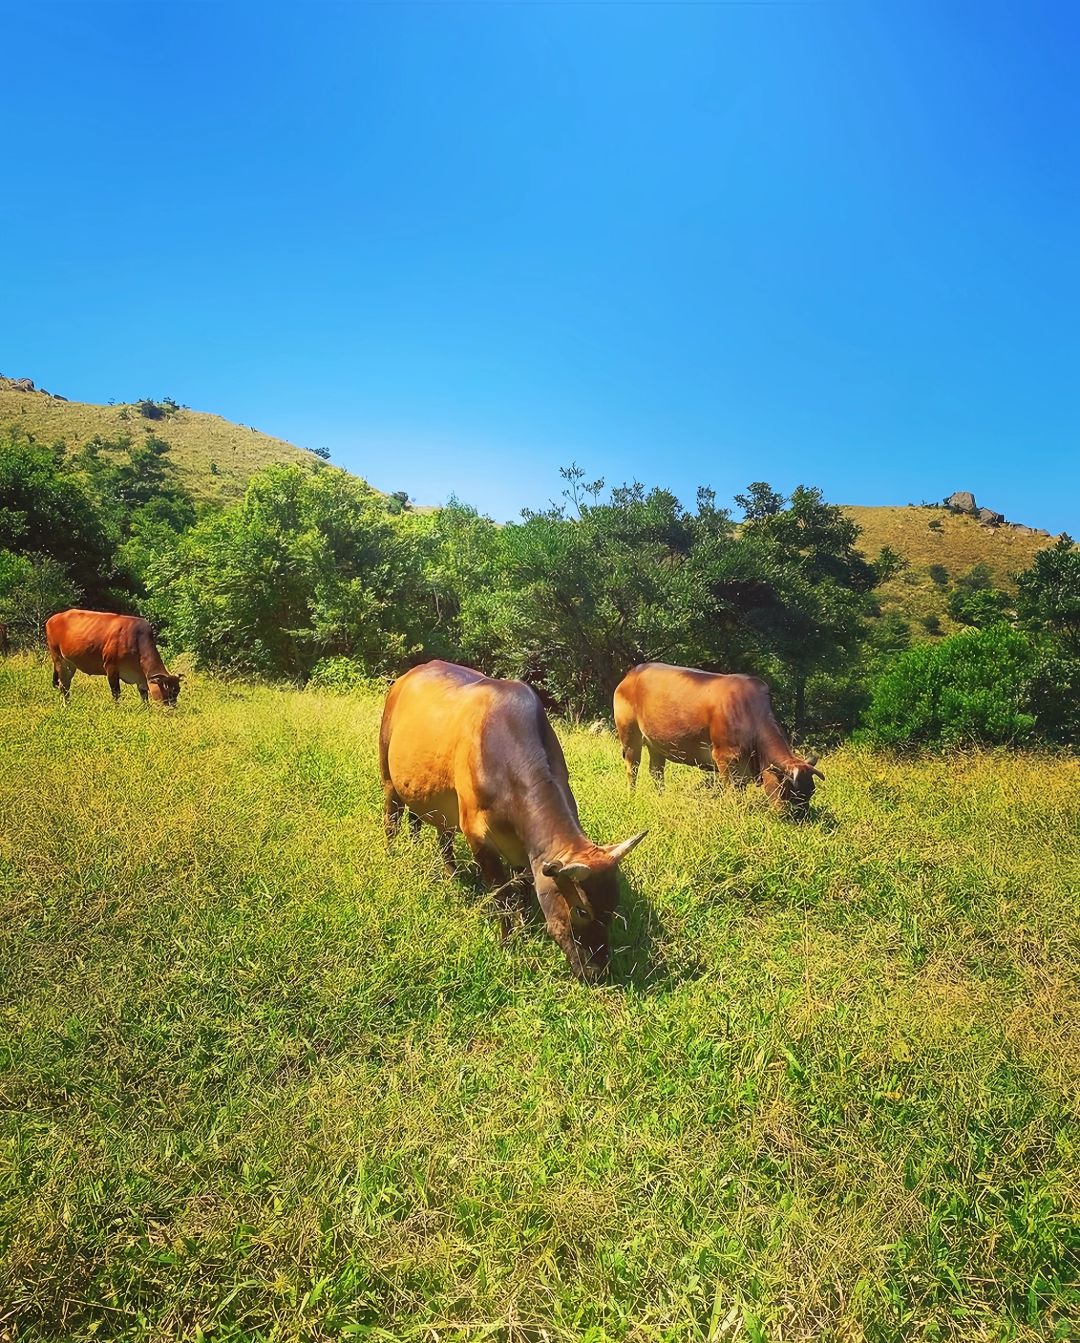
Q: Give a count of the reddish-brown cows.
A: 3